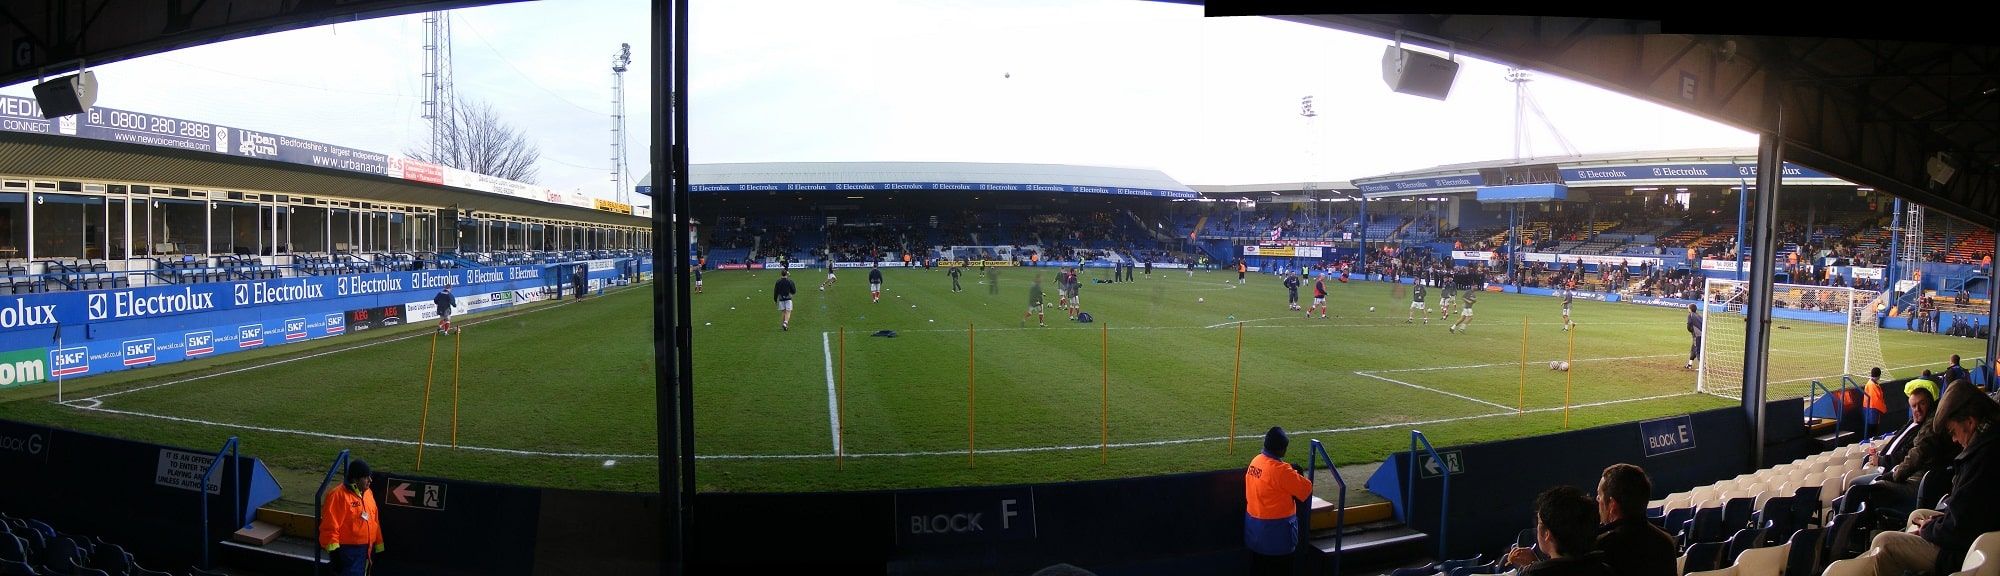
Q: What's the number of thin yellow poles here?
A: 8